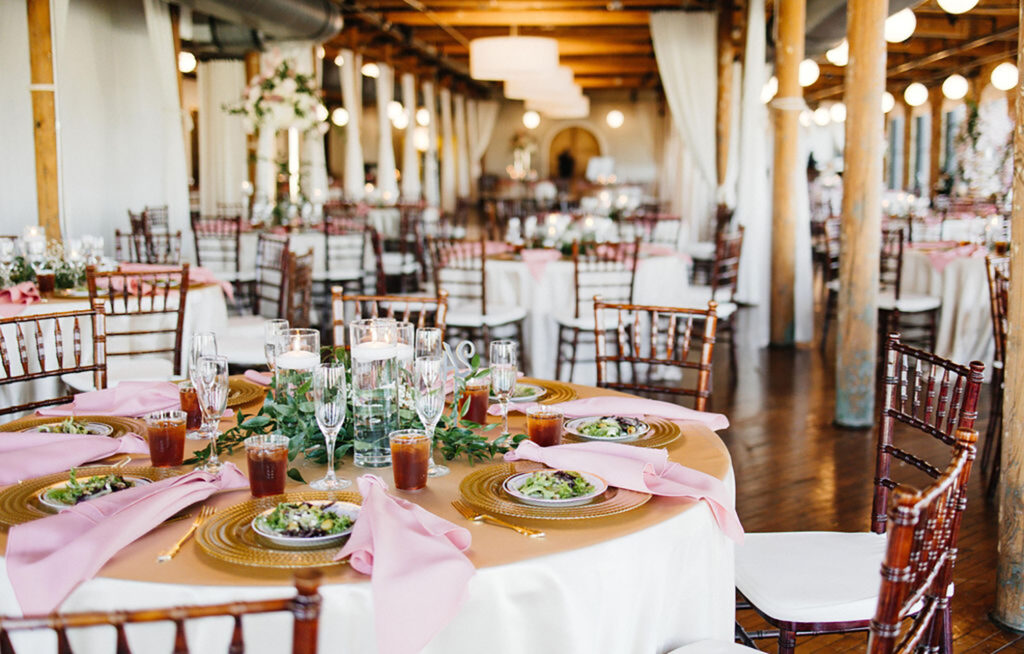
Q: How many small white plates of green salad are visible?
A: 6